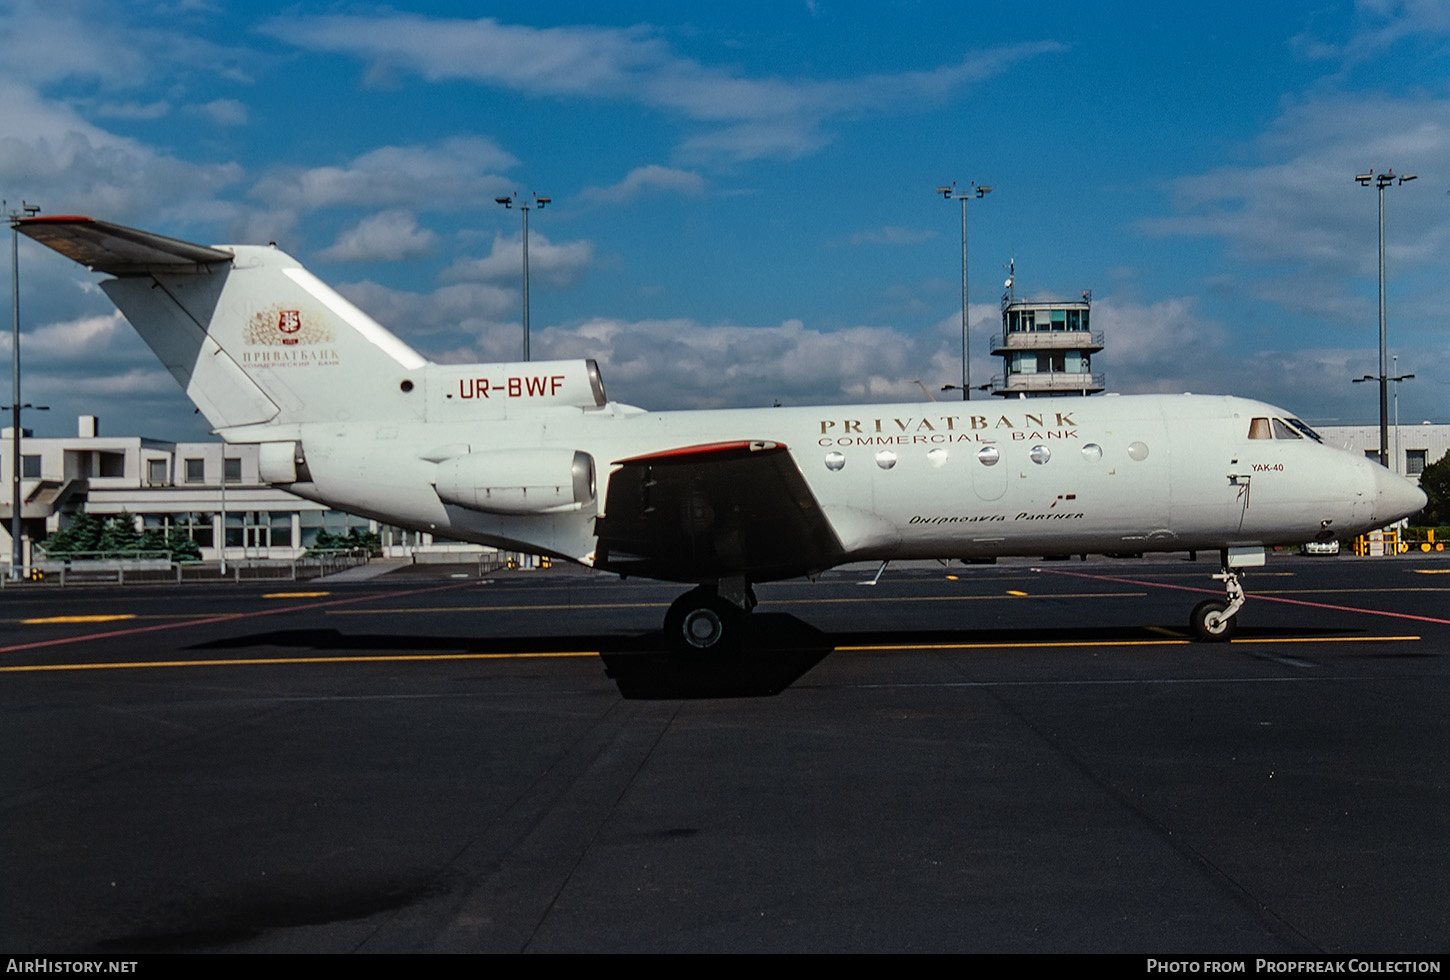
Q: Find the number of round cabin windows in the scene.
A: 7